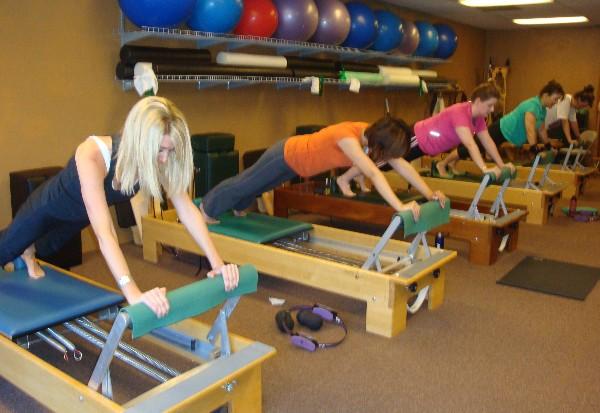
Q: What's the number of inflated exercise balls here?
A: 10